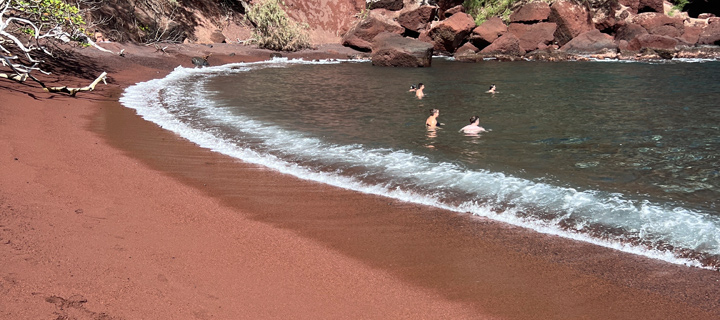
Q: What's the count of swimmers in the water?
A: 5